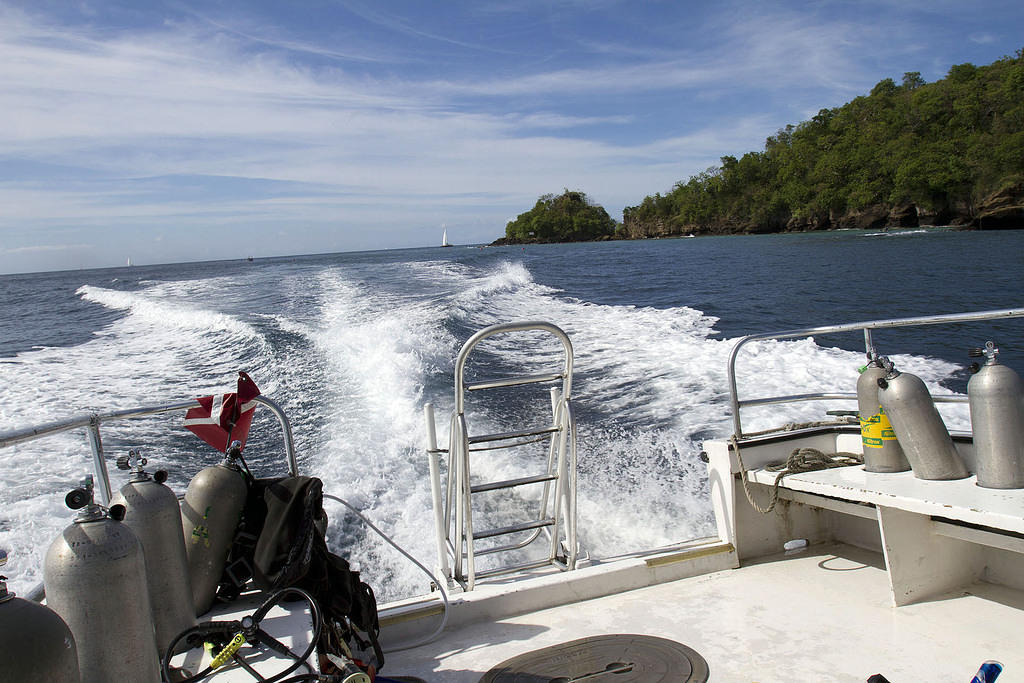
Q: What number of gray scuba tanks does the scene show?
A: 7